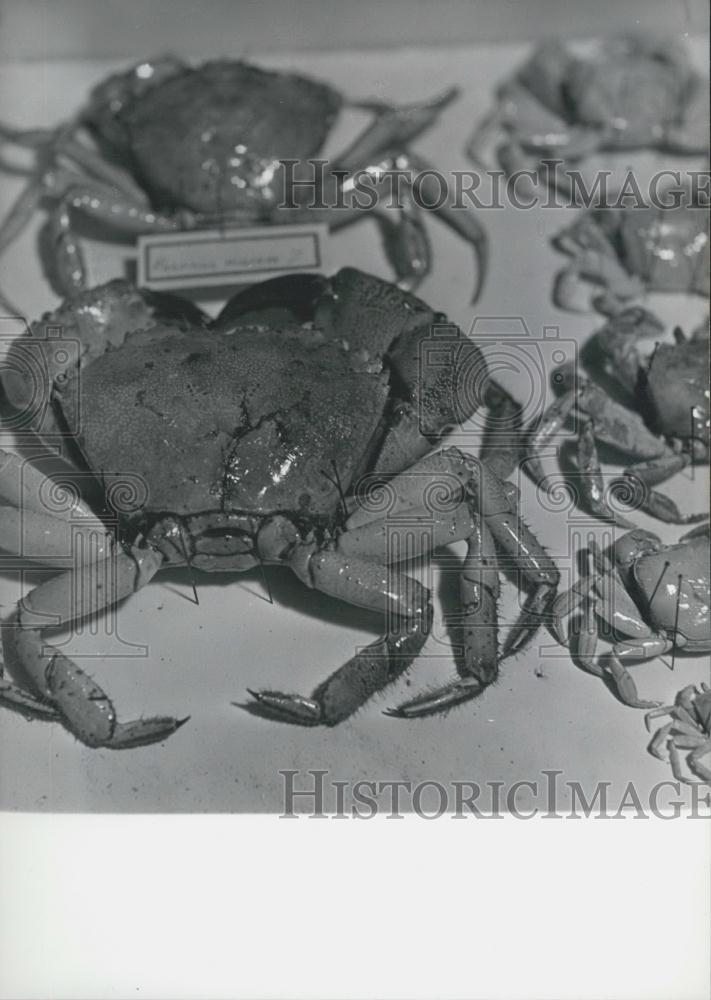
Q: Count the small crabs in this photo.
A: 5